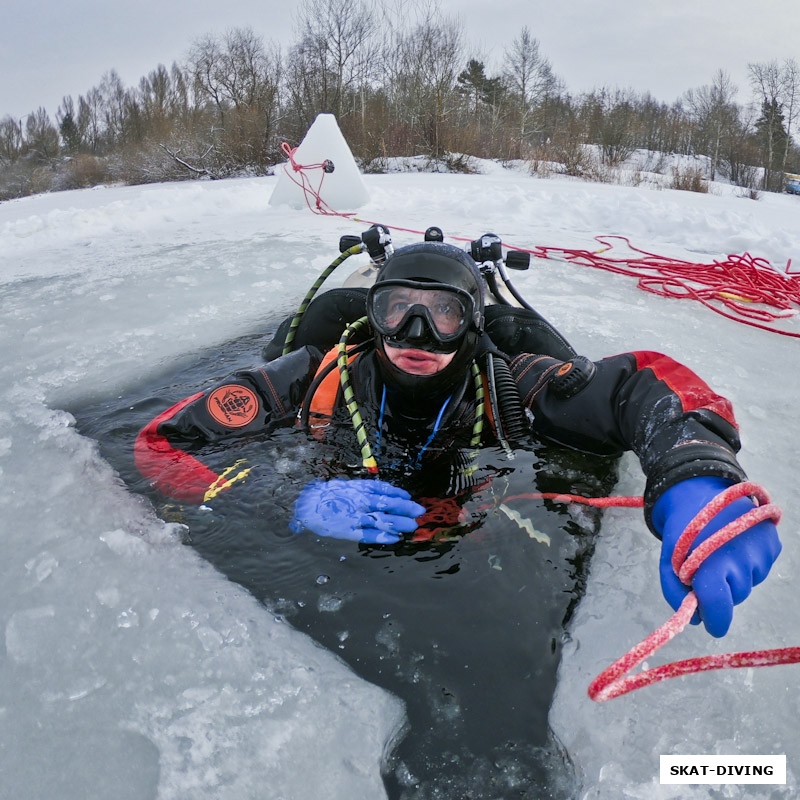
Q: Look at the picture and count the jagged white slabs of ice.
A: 1